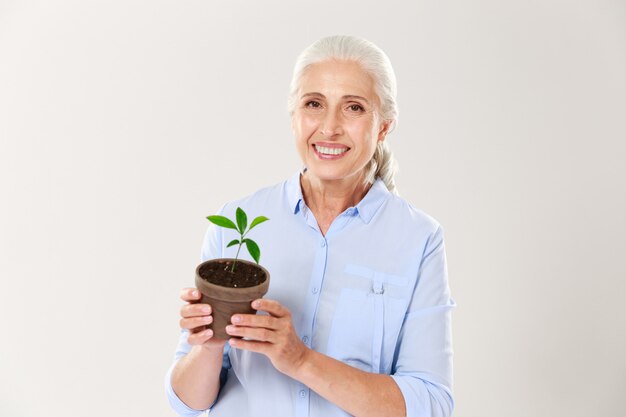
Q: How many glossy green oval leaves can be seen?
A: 5